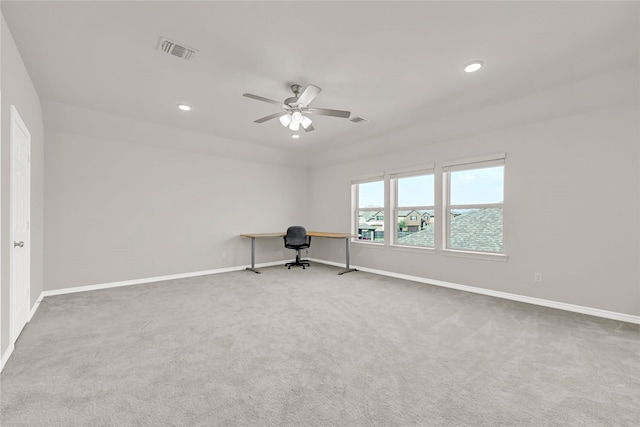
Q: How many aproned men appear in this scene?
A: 0